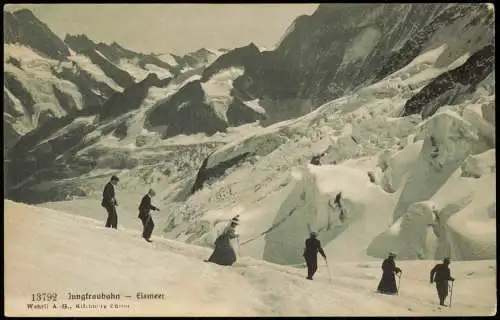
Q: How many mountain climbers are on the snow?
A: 6